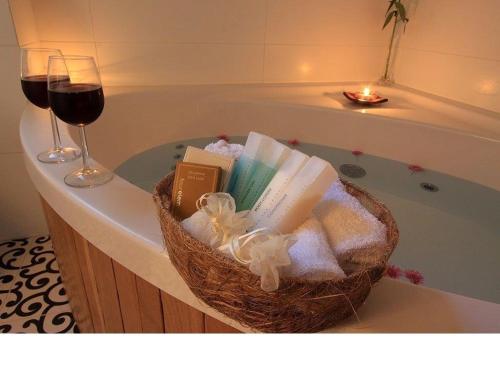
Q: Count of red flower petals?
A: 6